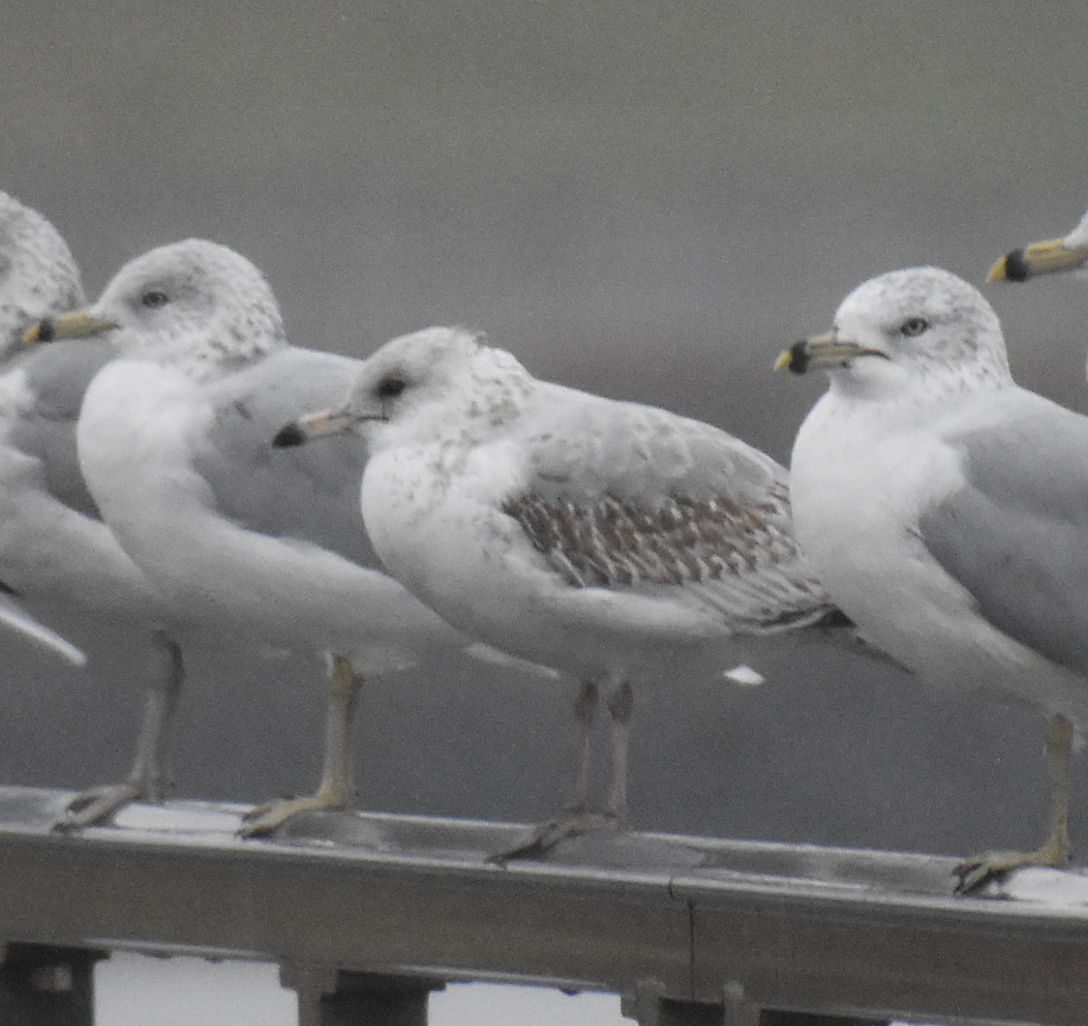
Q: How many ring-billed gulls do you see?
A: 5